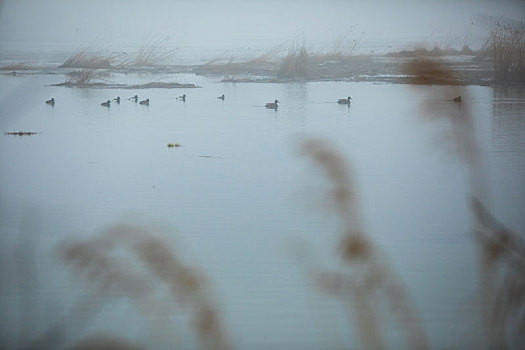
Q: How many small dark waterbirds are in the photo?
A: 10